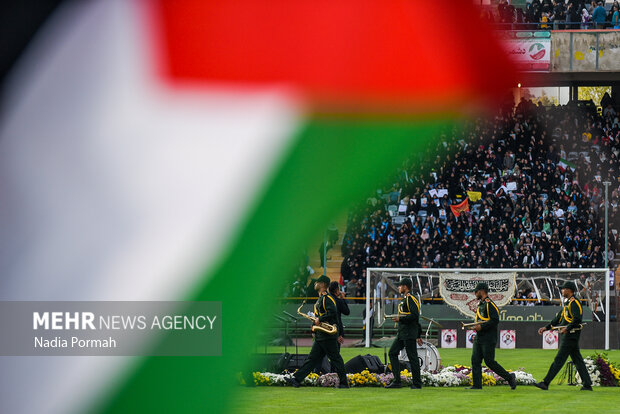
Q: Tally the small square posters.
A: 4